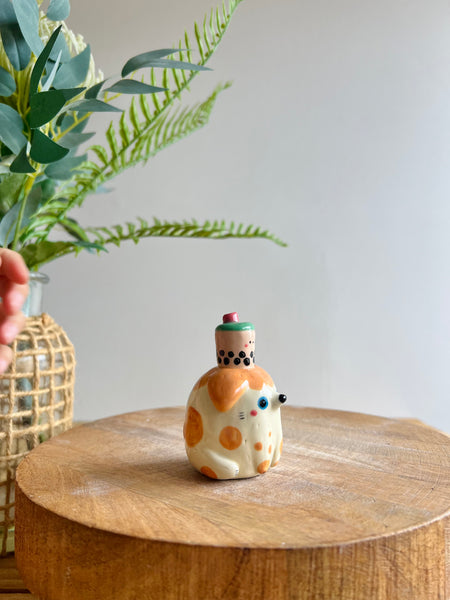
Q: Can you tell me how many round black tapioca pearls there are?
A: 9